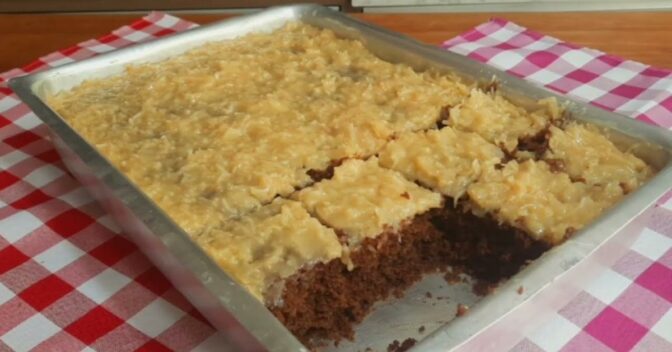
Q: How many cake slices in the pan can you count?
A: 6